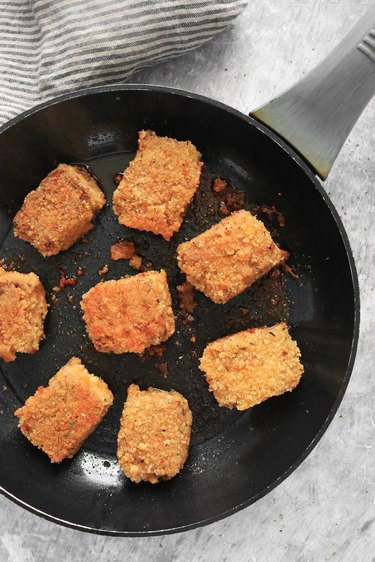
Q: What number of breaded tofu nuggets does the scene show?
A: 8